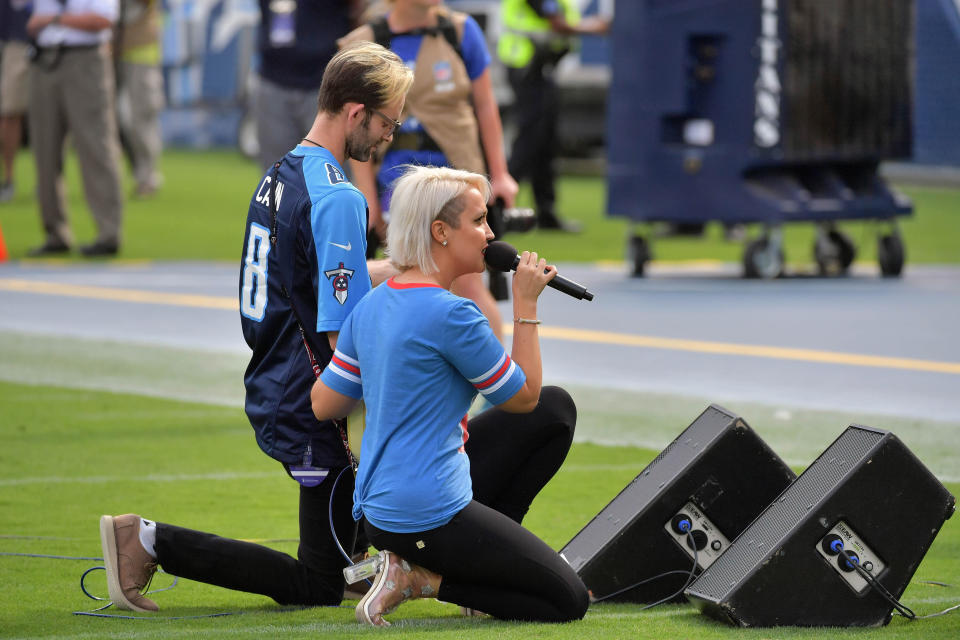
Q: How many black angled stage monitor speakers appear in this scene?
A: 2